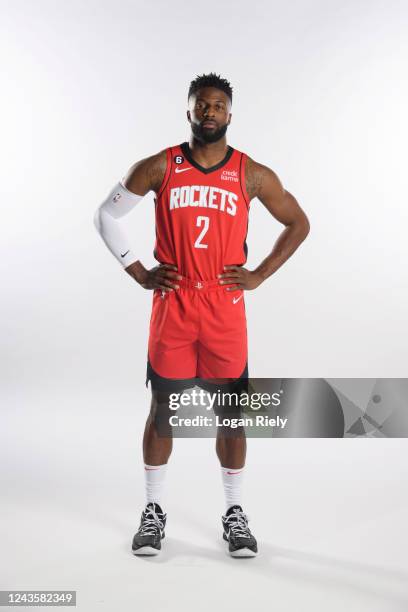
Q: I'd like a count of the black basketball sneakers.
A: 2